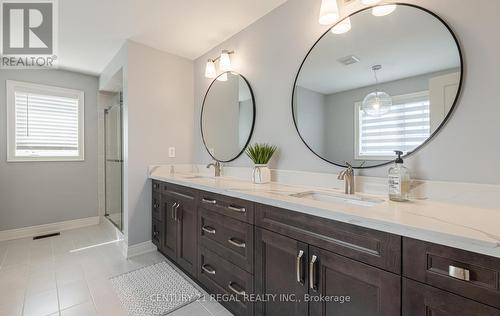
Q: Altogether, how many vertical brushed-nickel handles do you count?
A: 4